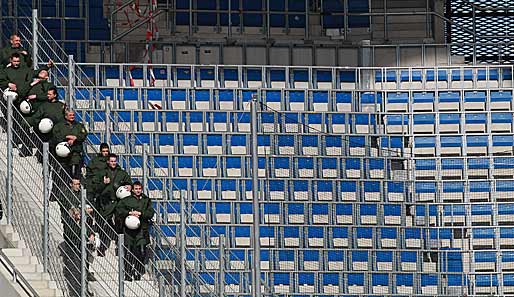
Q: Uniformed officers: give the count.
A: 10